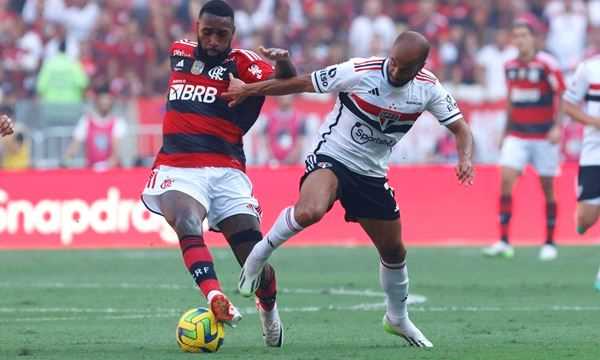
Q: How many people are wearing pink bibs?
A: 2